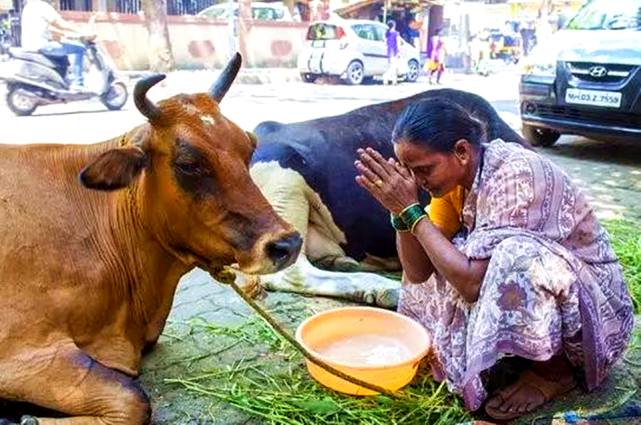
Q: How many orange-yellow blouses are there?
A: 1